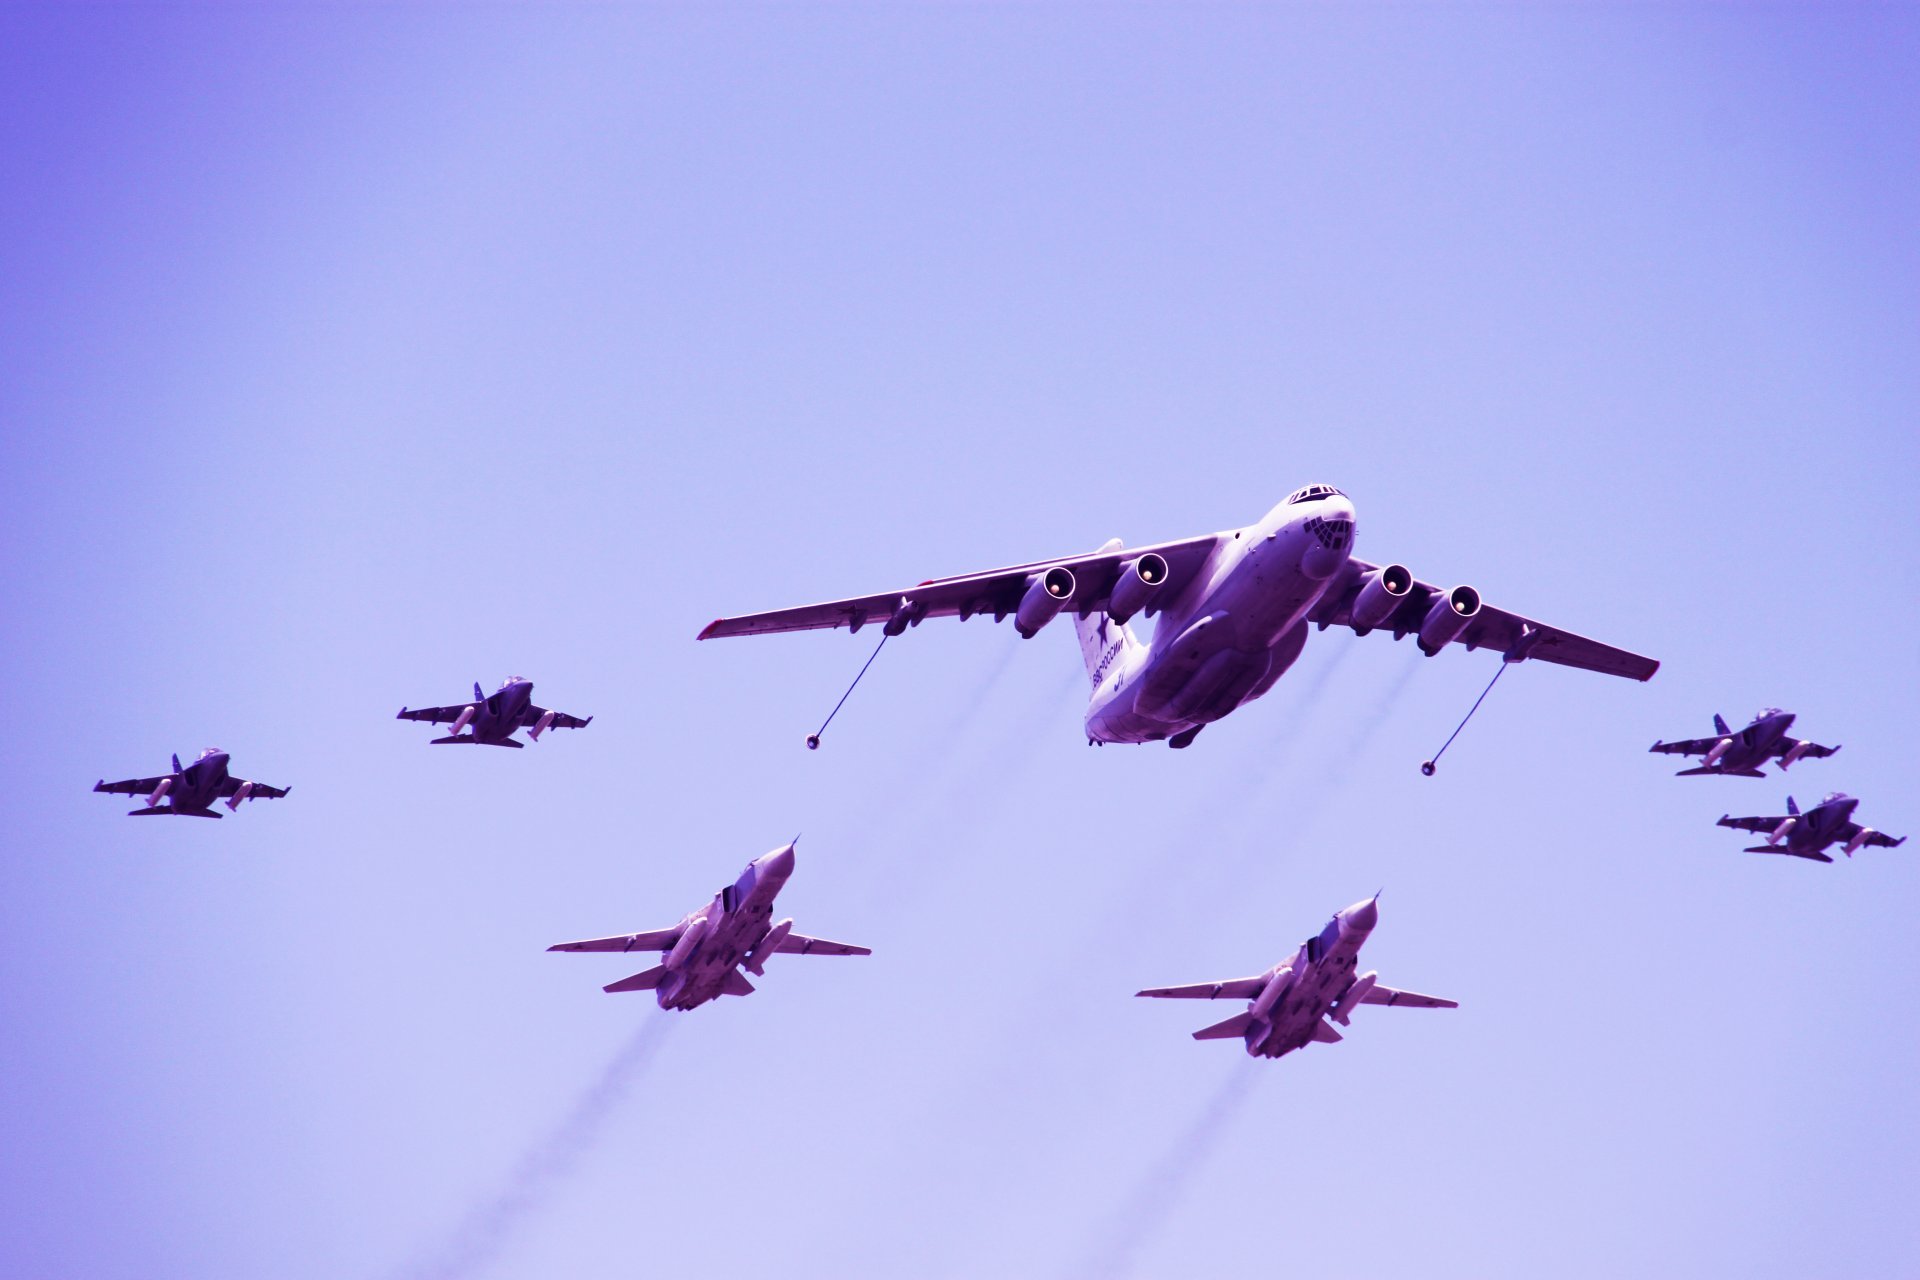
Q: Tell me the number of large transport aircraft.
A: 1